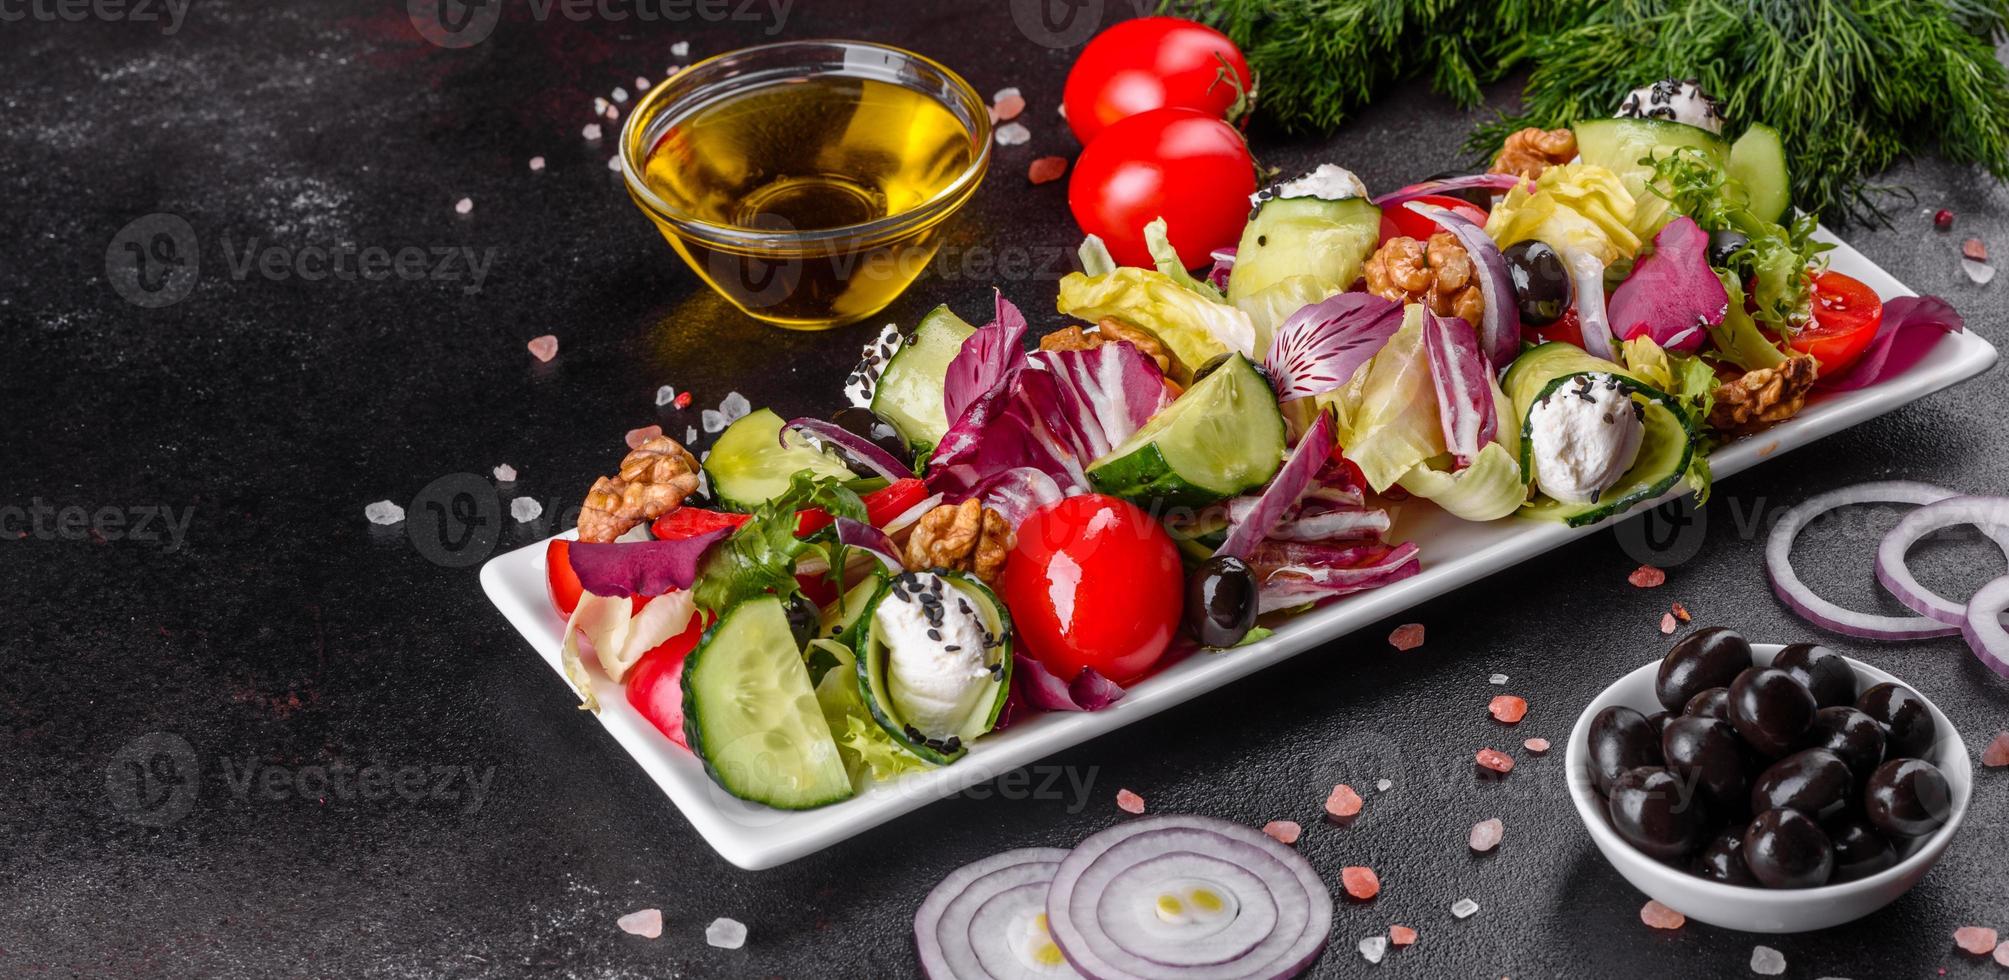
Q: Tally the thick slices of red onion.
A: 2